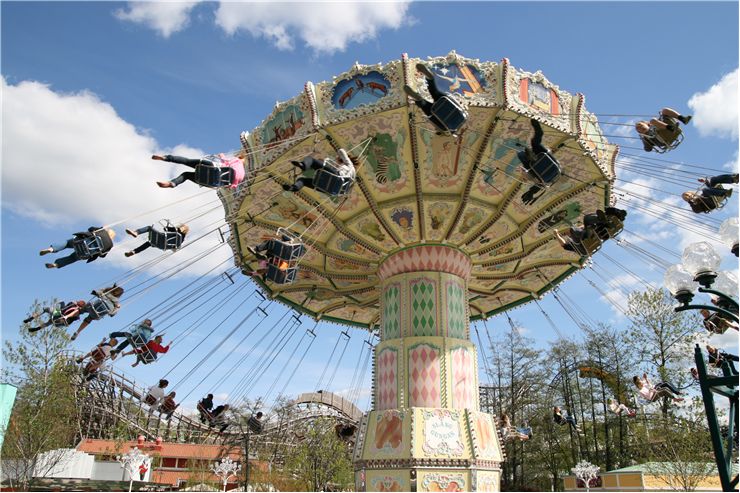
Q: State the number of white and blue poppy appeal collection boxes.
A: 0